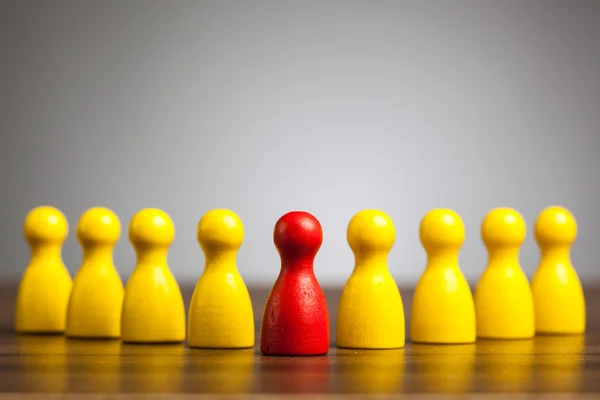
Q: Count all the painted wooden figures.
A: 9